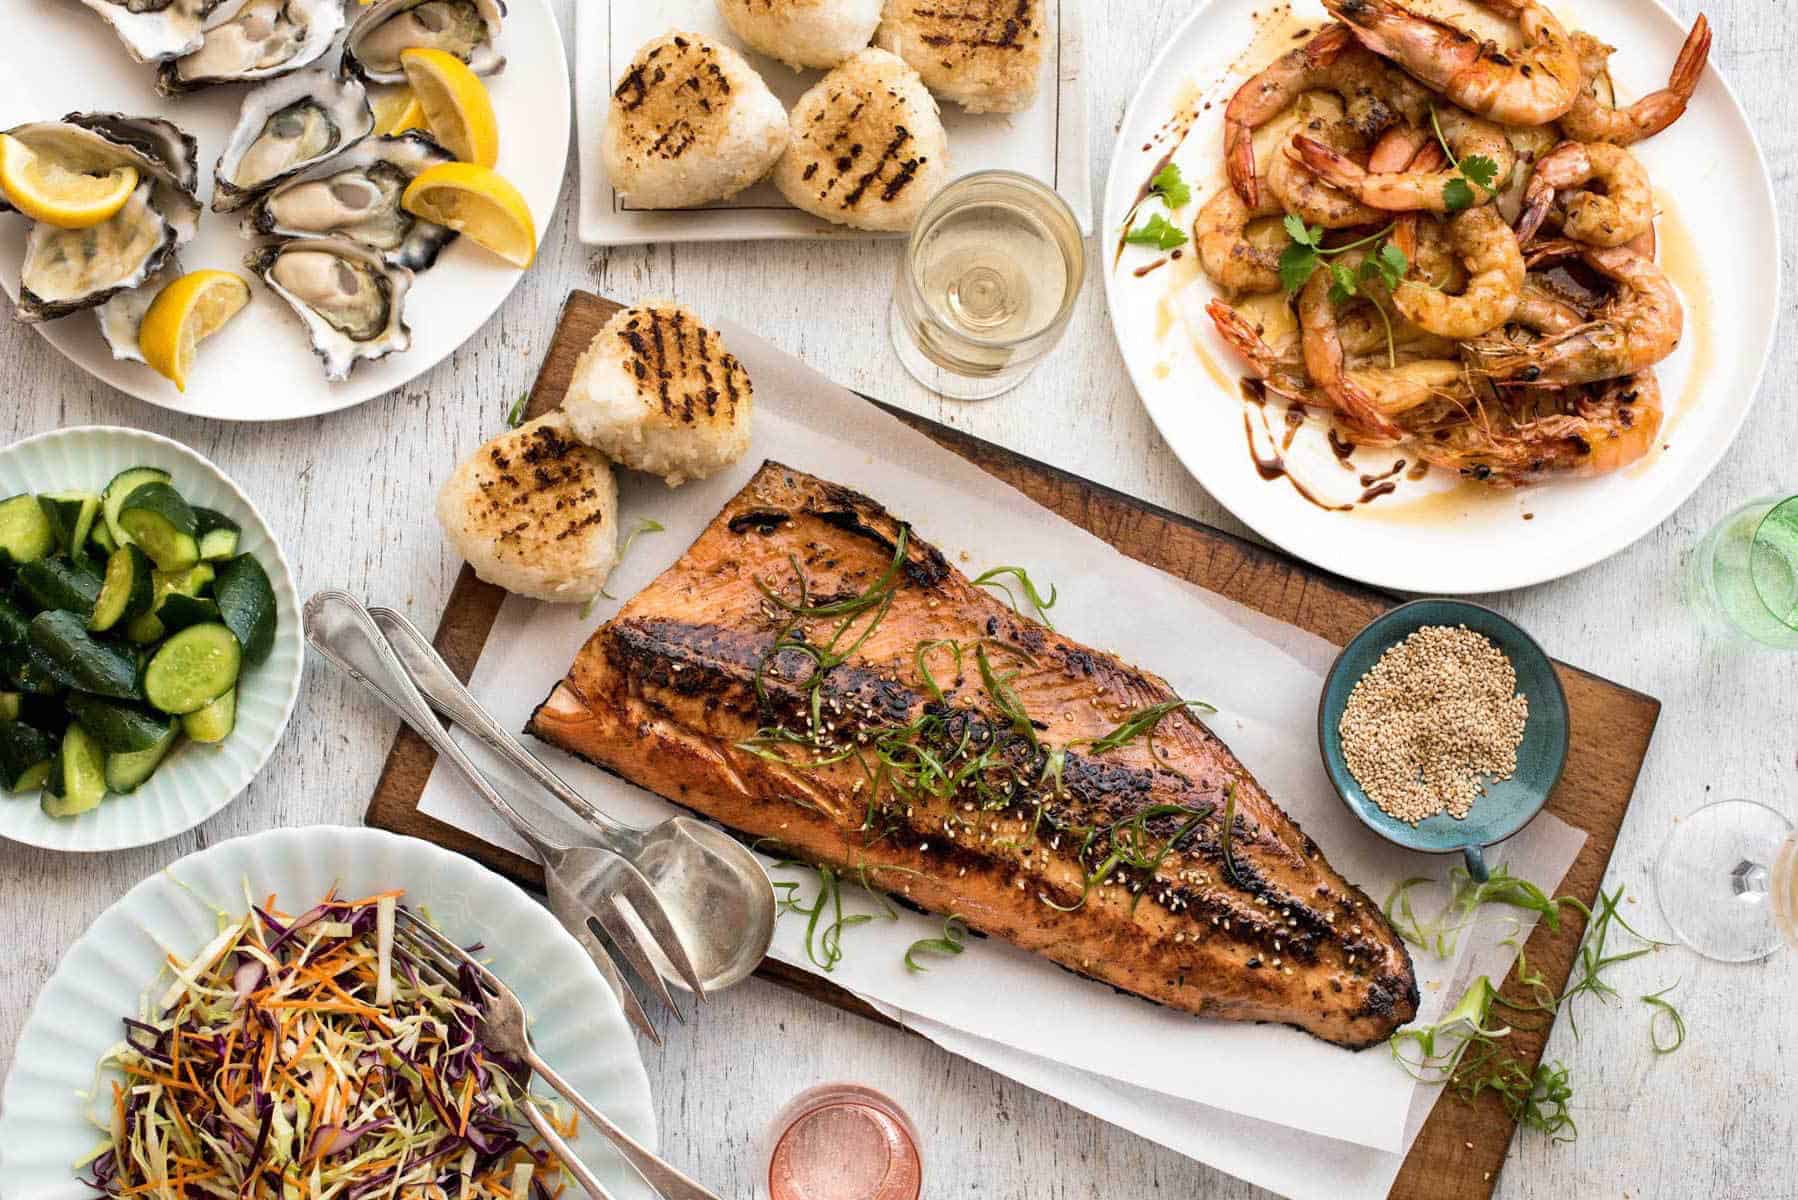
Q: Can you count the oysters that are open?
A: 6